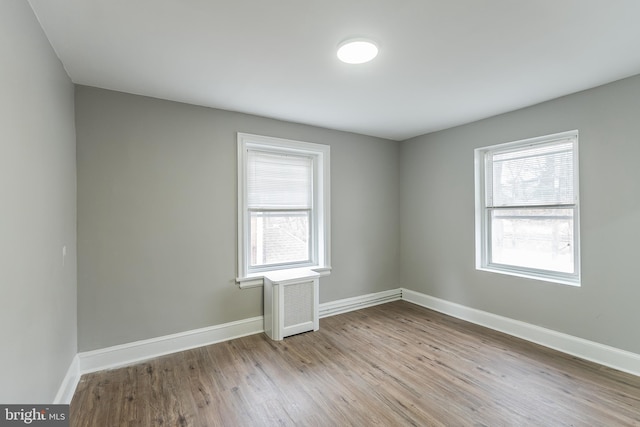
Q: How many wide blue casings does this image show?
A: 0